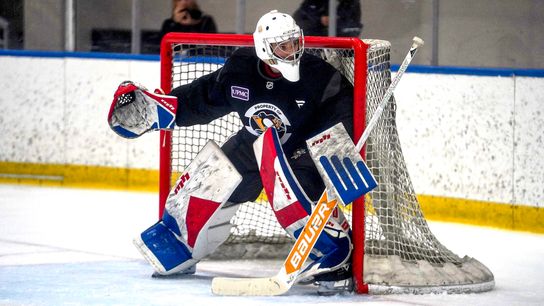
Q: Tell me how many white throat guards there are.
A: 1